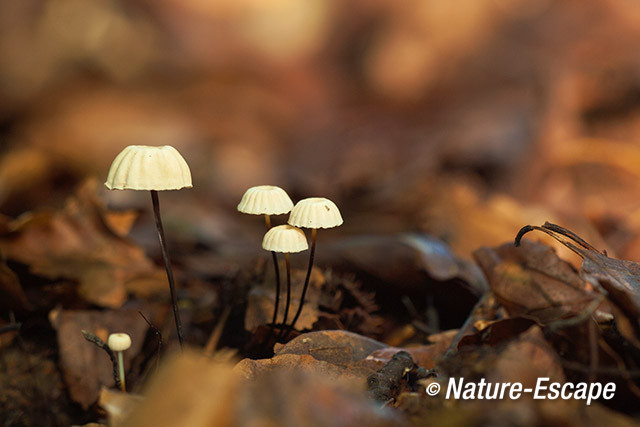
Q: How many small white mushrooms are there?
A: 5